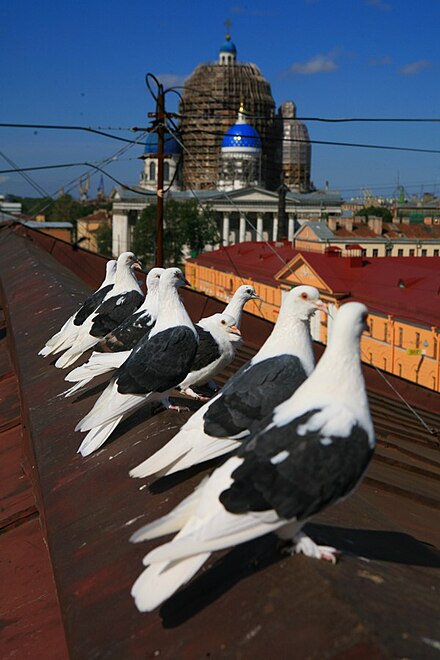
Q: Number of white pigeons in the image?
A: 8